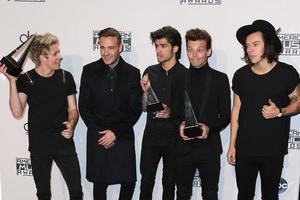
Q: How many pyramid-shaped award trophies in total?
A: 3